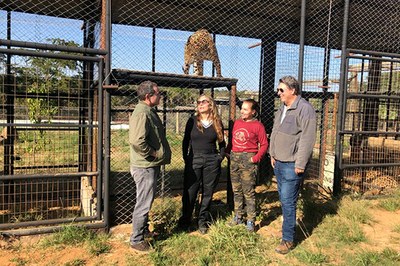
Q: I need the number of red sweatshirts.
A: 1